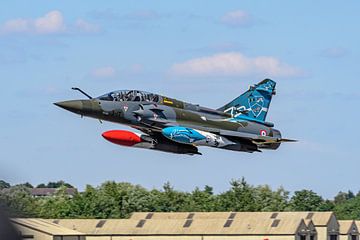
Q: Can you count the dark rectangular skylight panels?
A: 11